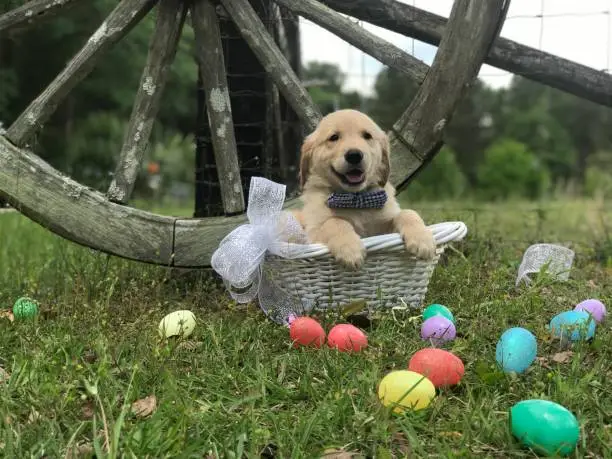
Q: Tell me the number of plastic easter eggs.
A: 13